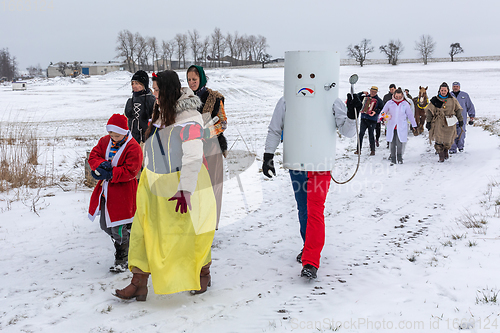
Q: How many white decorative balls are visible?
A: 0